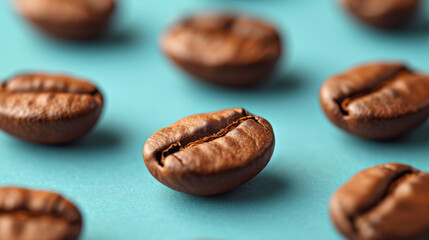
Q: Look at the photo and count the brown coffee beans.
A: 8